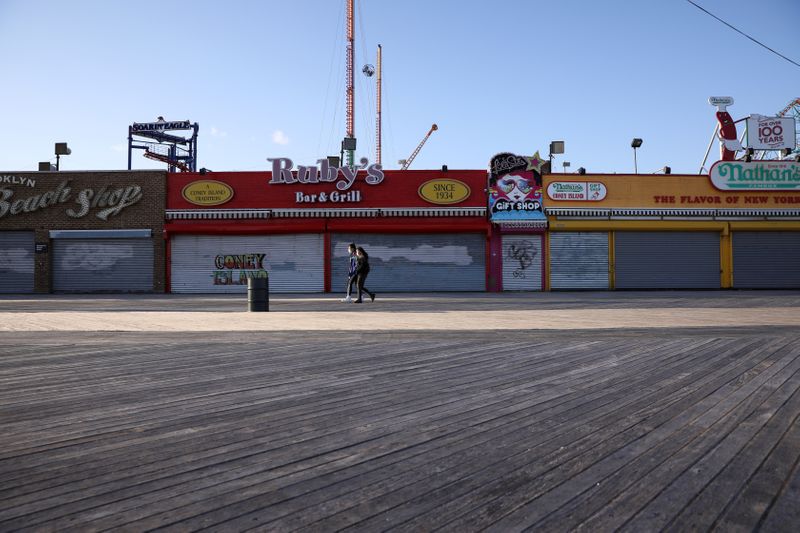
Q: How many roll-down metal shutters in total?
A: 8